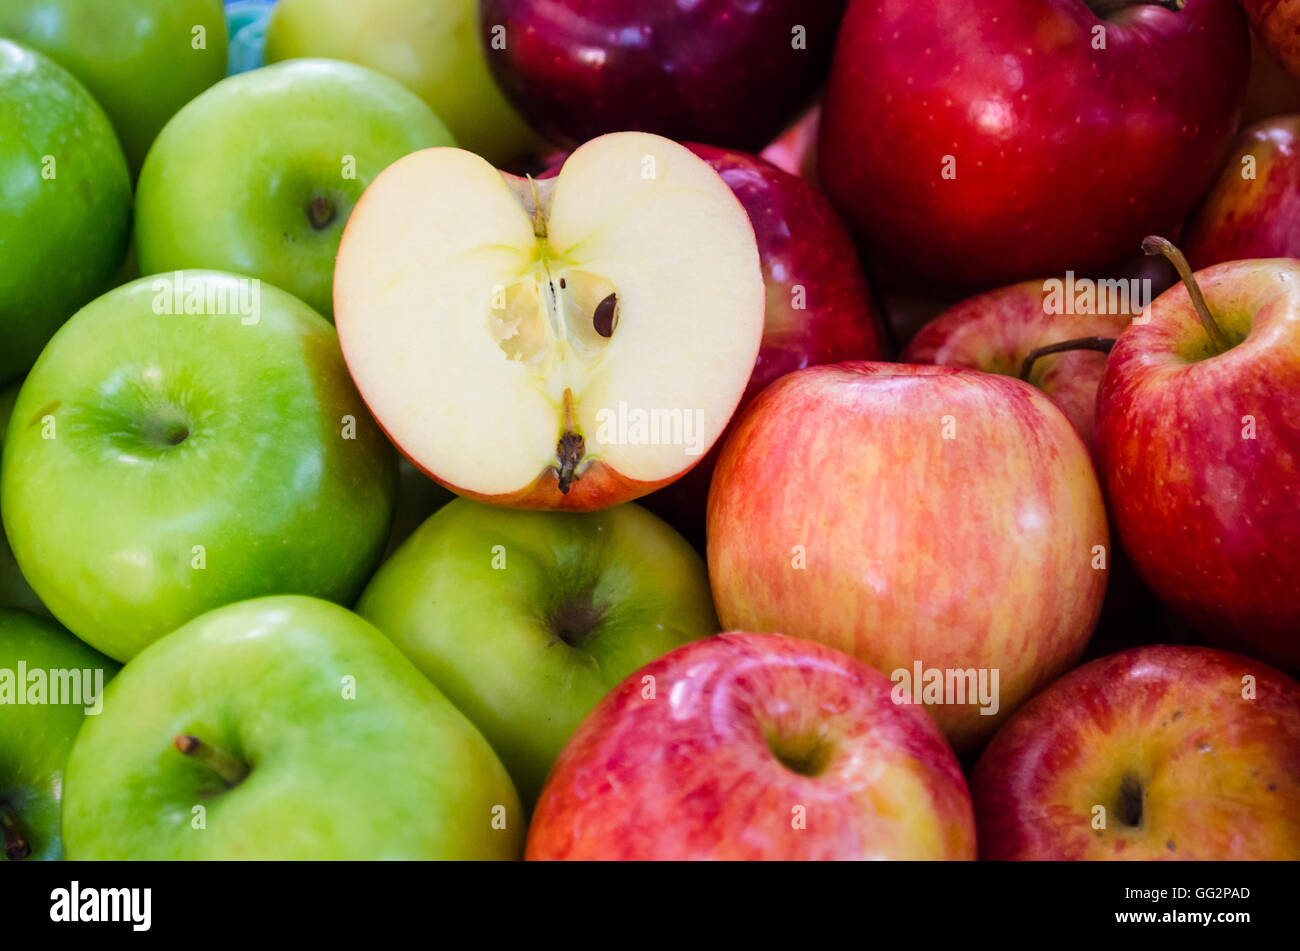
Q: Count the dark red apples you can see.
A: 3